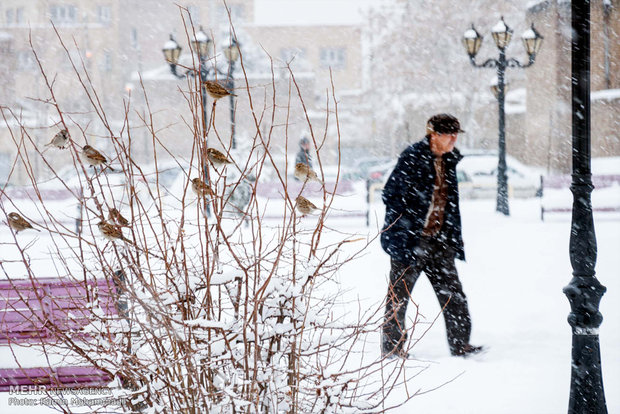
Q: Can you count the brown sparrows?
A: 10